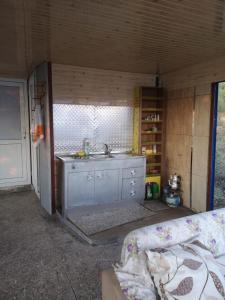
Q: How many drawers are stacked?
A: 3